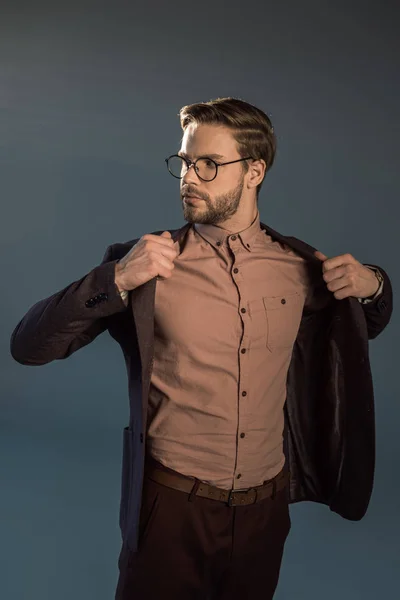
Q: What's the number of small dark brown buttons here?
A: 10